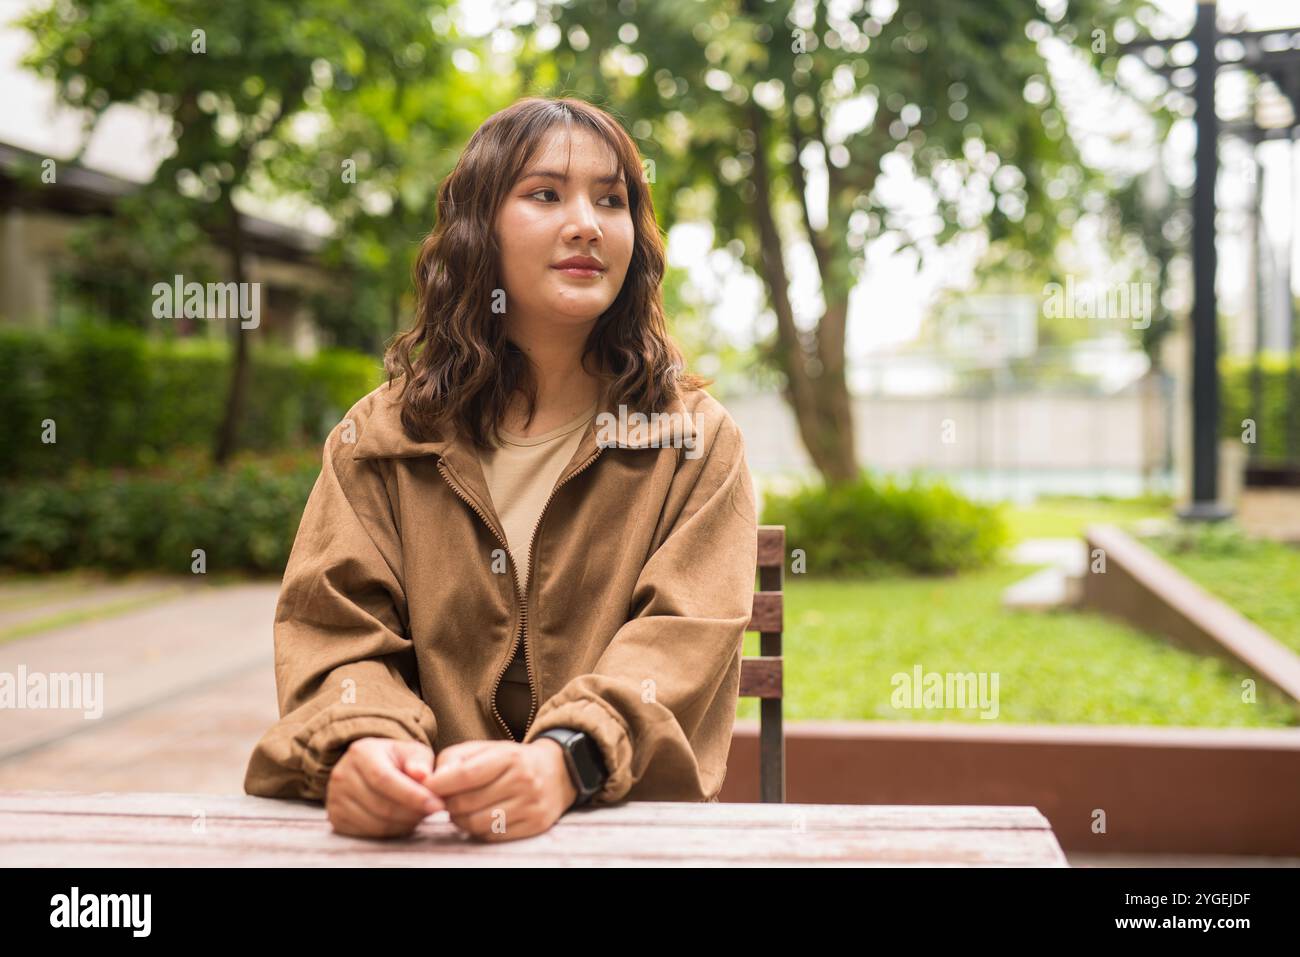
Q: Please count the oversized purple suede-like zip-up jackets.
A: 0